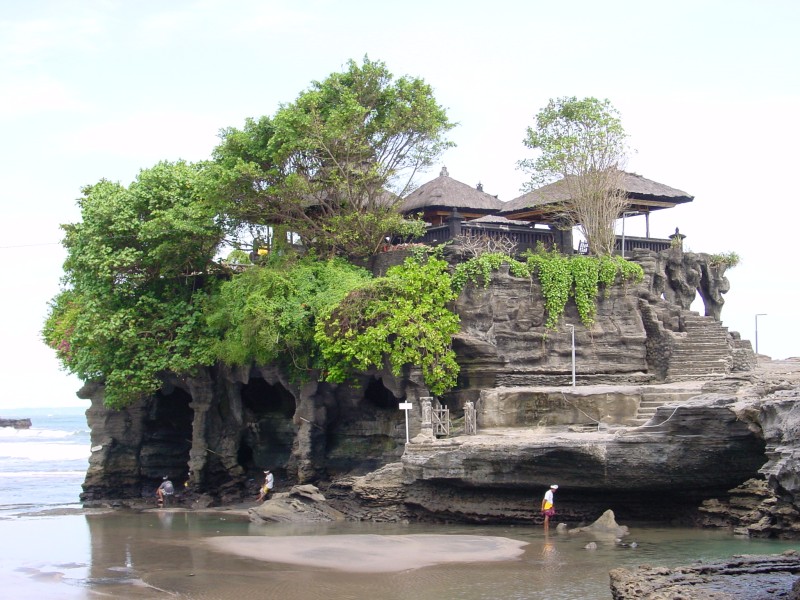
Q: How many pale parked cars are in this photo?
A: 0